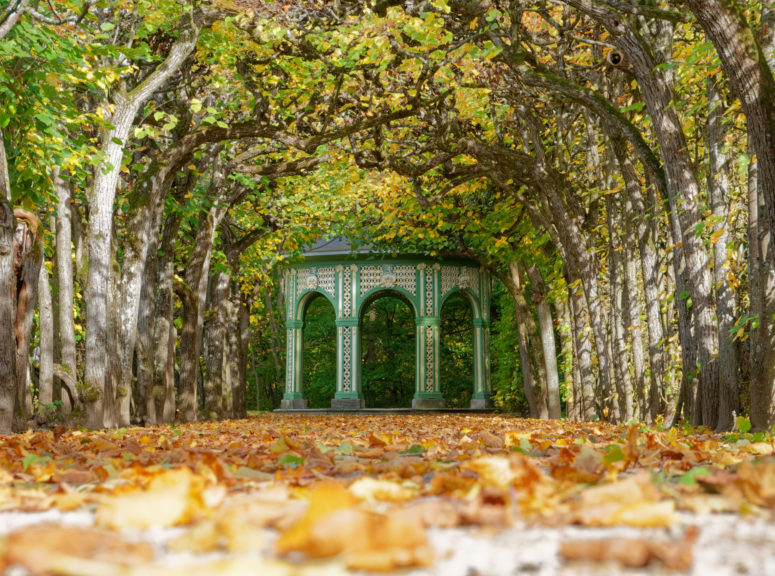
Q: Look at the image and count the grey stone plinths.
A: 4